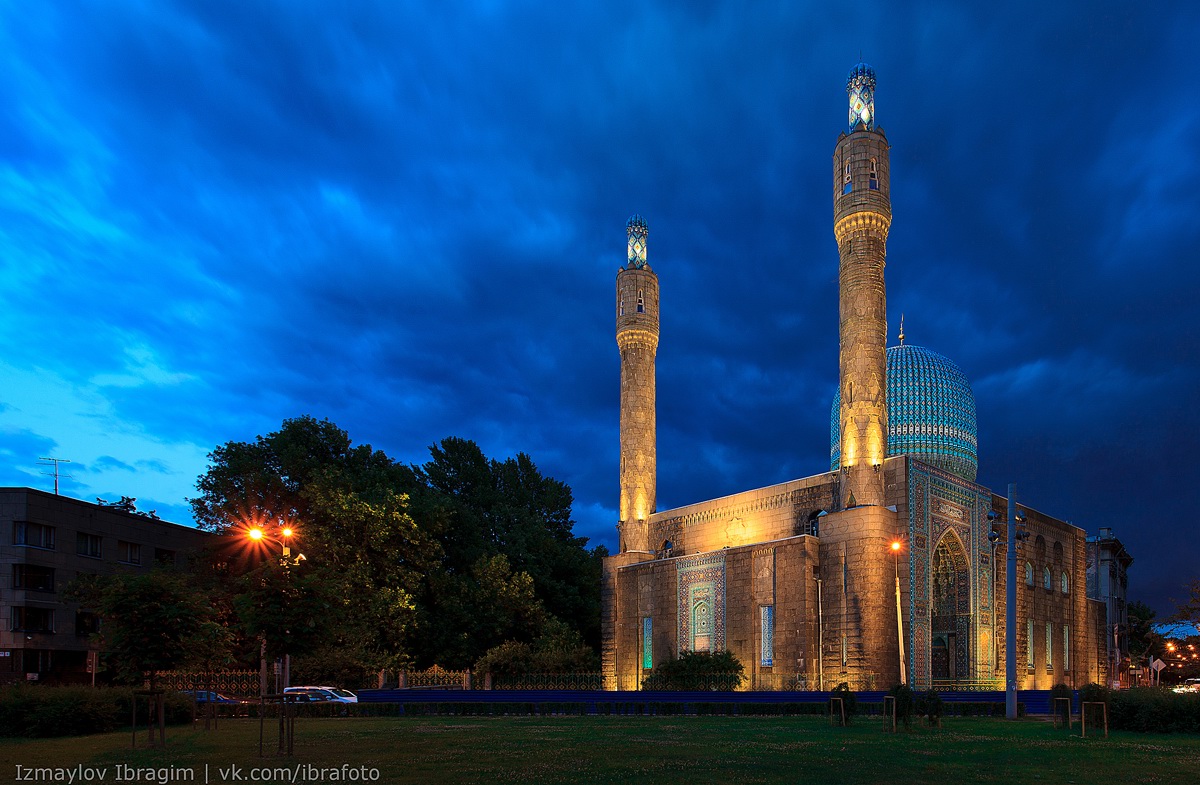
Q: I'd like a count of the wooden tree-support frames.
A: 7